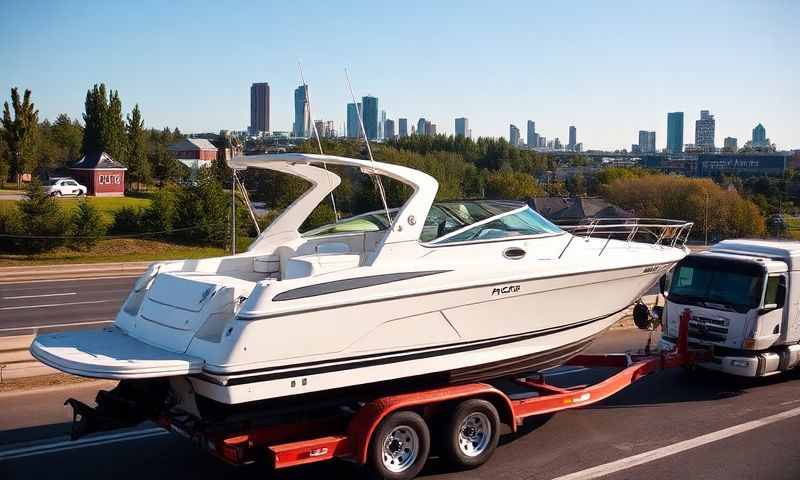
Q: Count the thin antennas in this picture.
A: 2